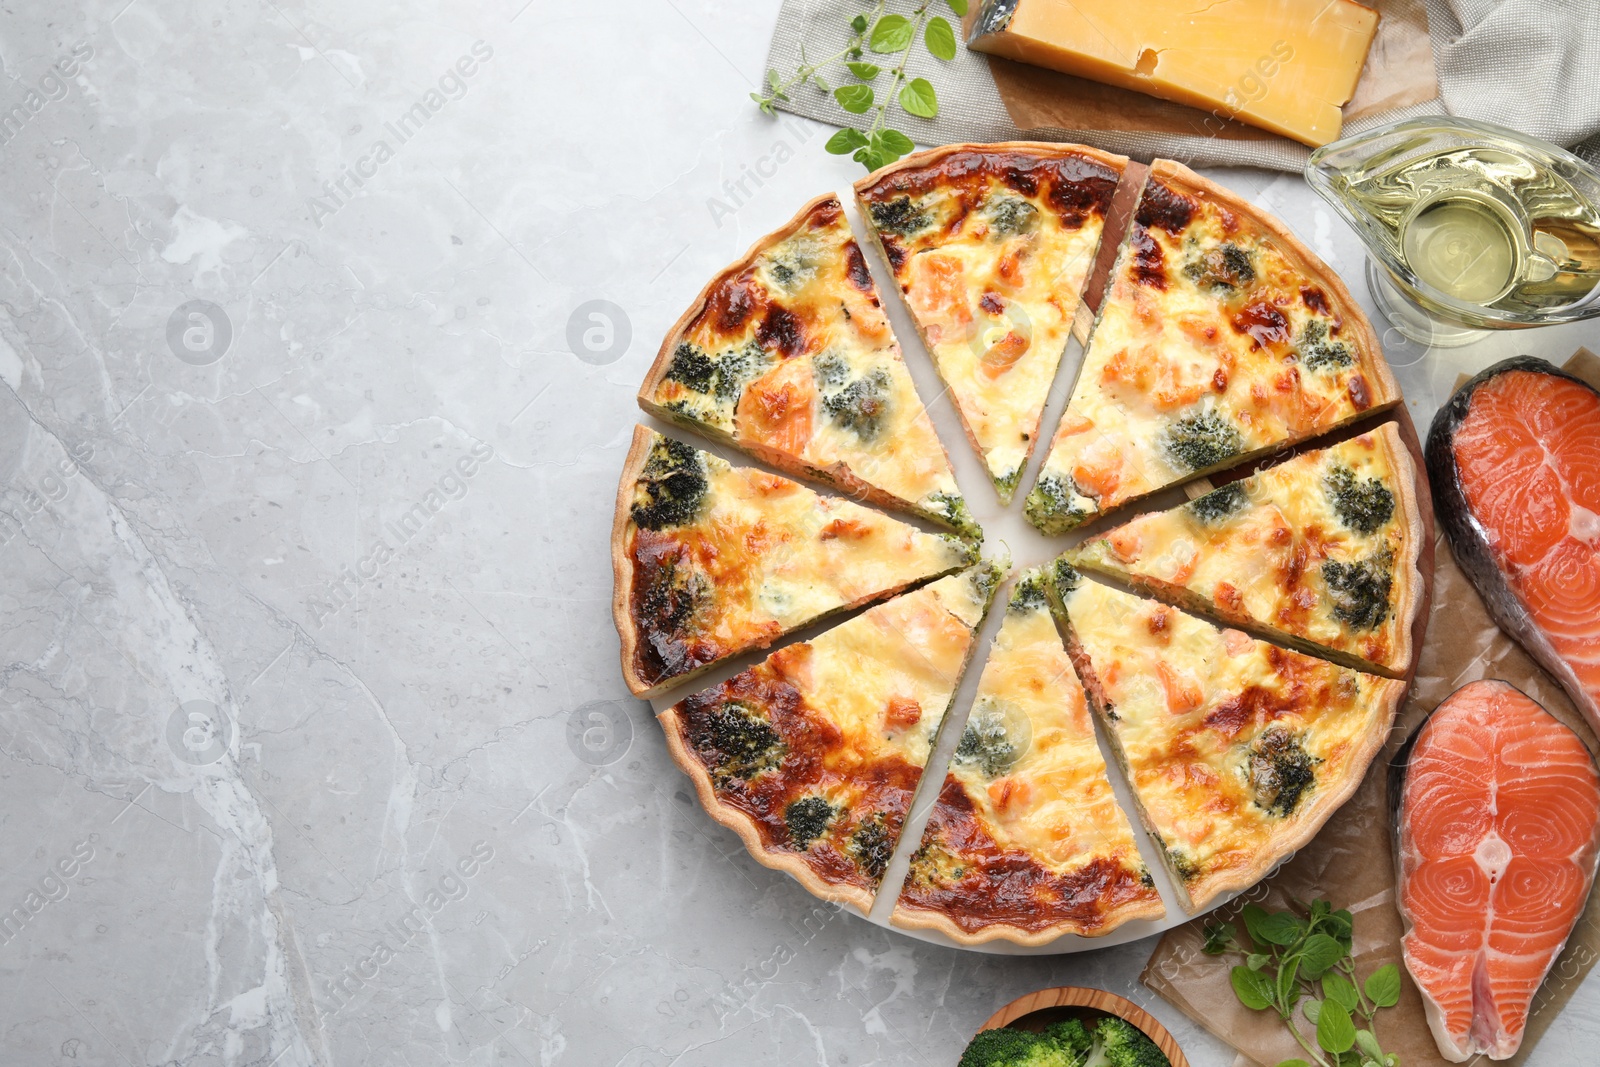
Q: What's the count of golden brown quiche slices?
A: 8